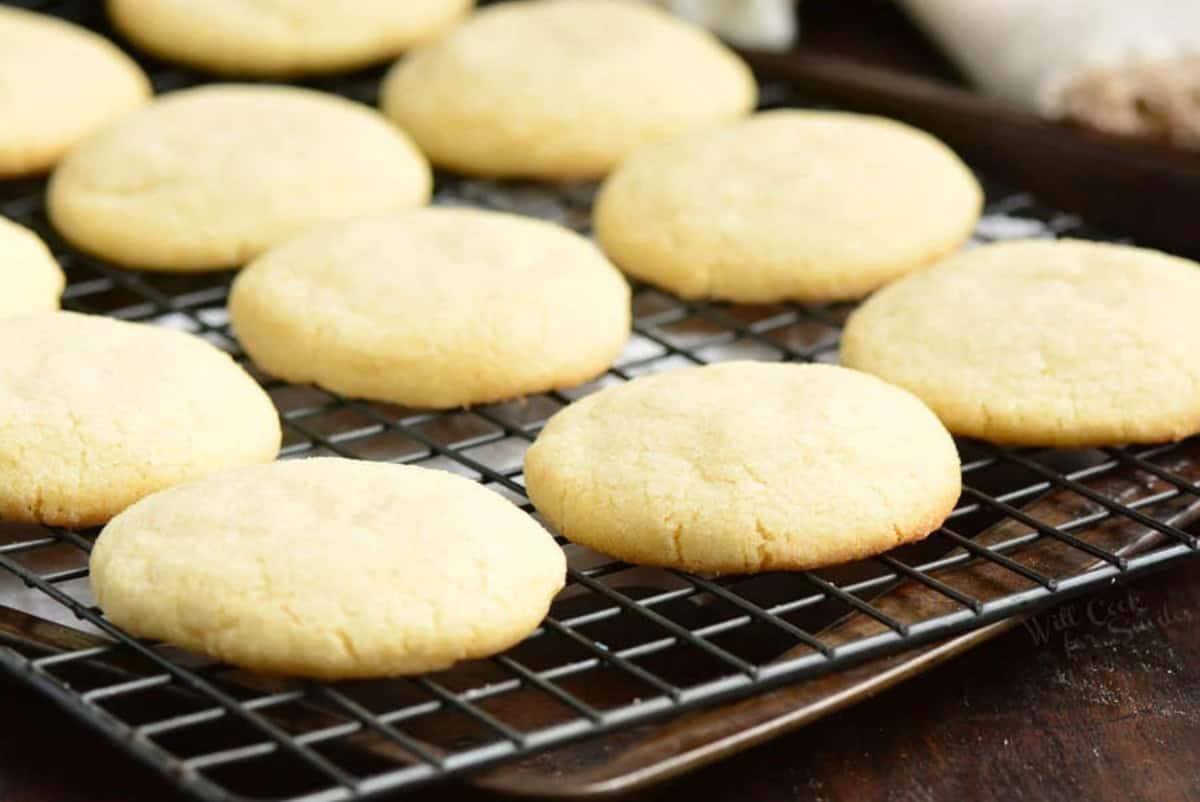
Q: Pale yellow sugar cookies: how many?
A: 11